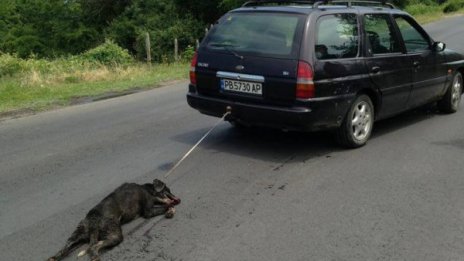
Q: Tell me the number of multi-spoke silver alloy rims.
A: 2